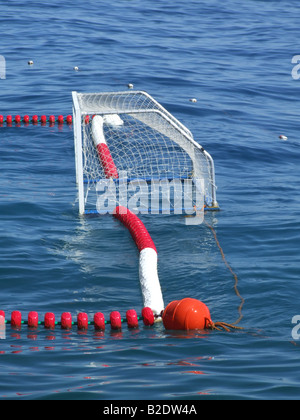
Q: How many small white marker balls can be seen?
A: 5